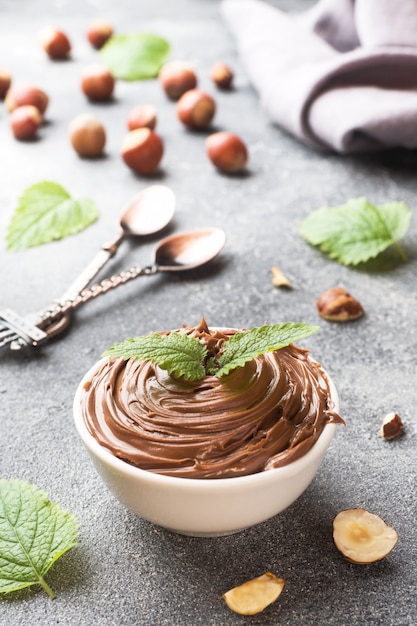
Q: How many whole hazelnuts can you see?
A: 13